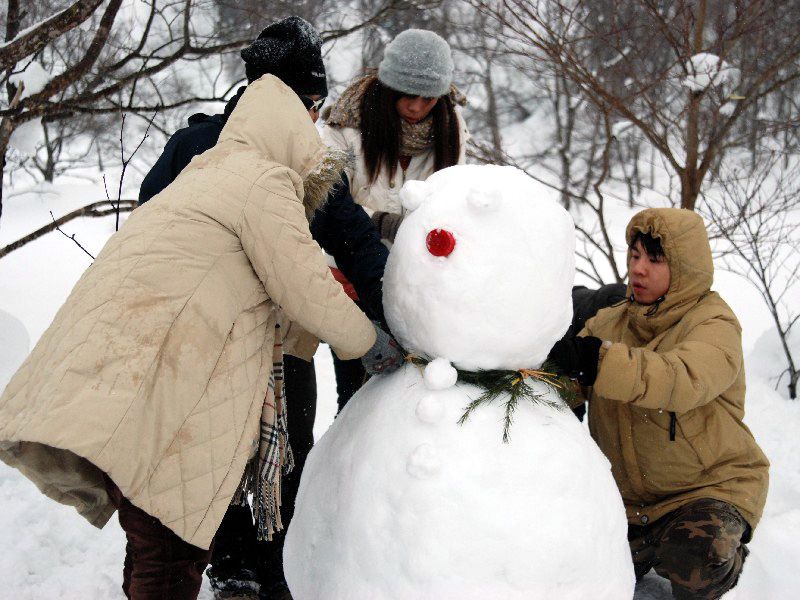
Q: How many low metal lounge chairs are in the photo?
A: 0